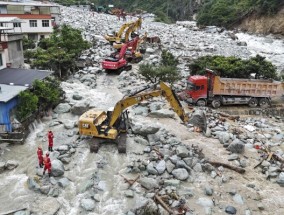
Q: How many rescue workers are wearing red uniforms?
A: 3